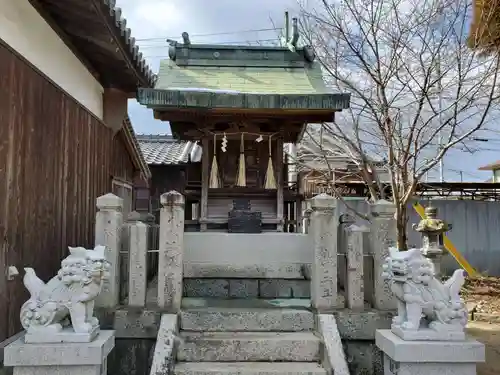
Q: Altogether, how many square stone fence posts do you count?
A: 6